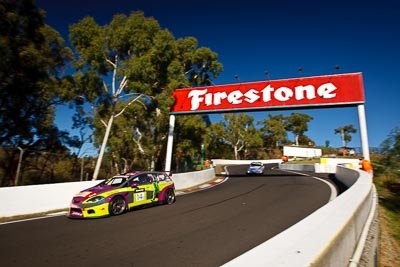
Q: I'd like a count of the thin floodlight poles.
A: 4